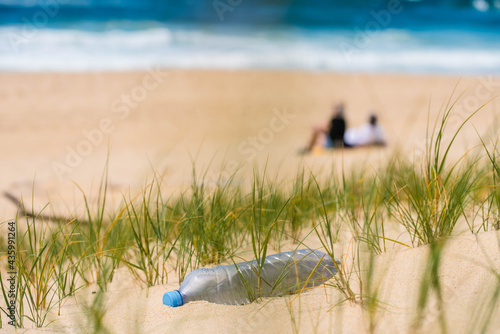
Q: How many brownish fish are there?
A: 0